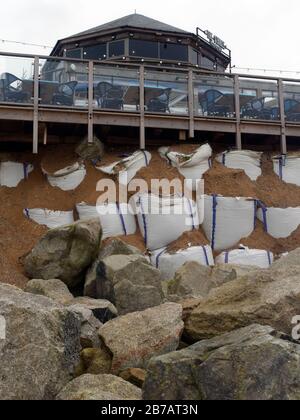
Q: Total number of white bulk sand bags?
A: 13